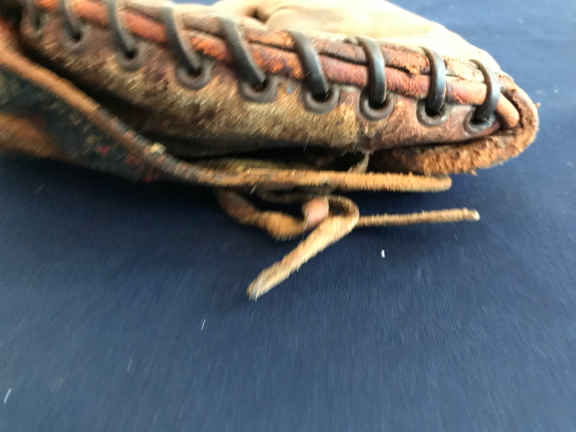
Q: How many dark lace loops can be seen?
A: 9